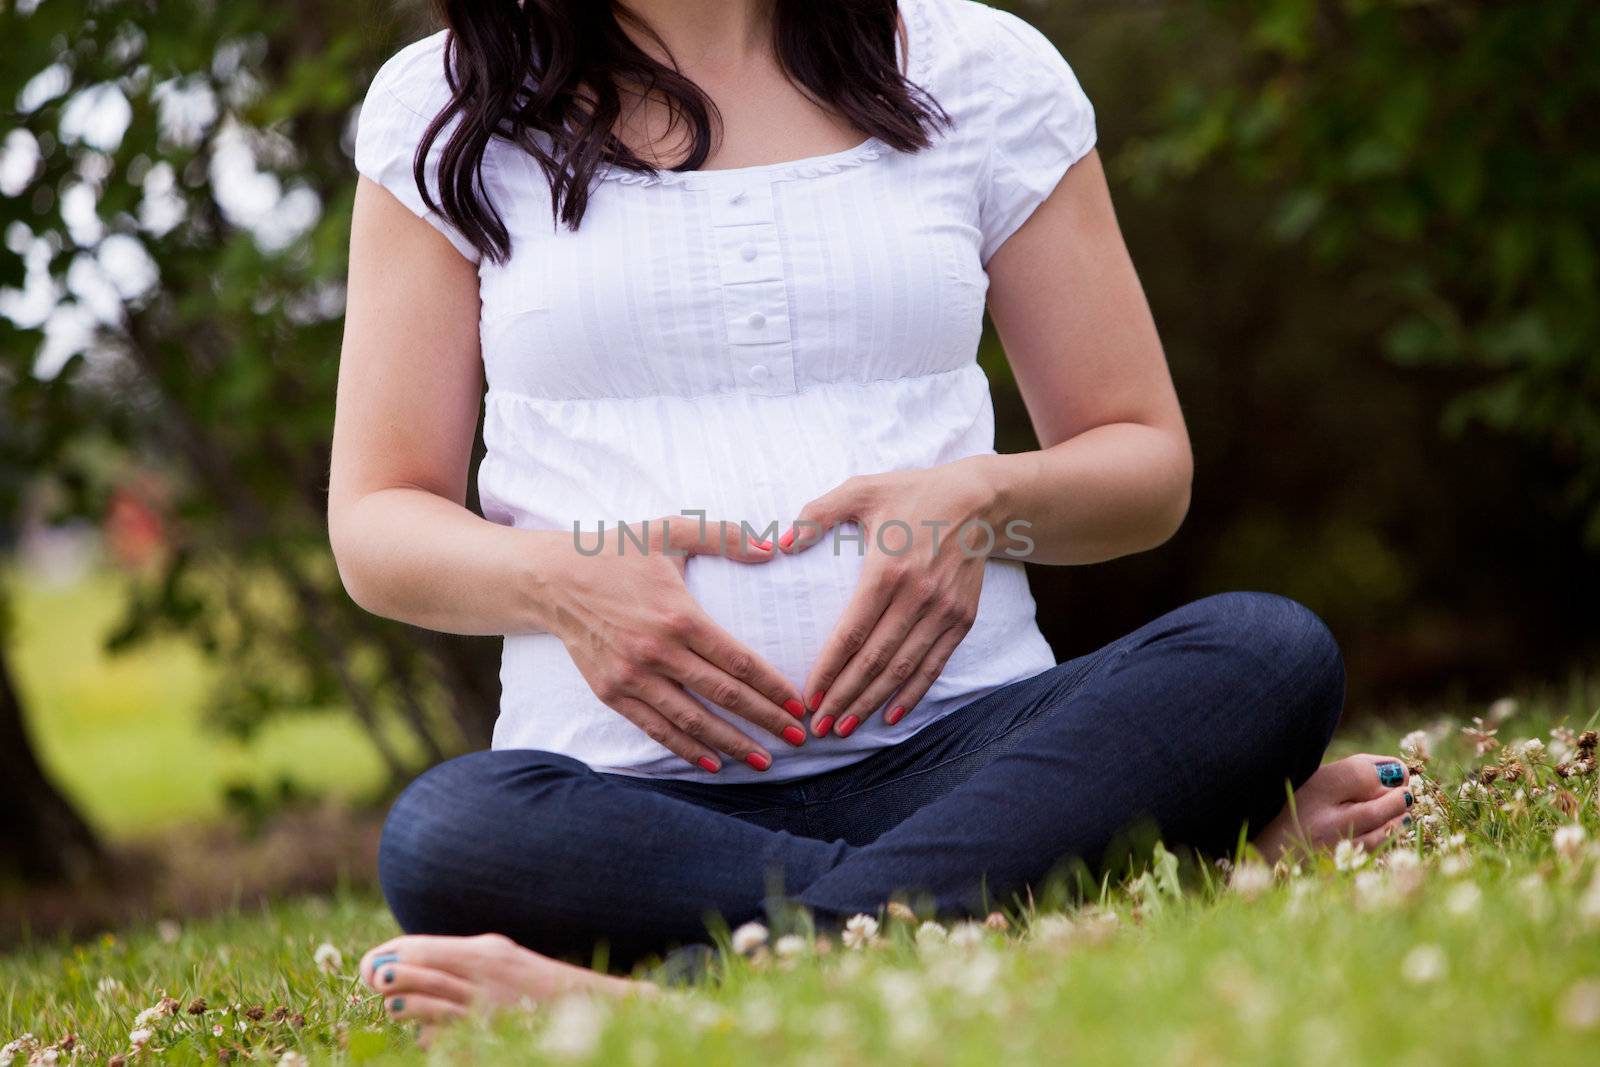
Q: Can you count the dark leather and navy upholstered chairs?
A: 0